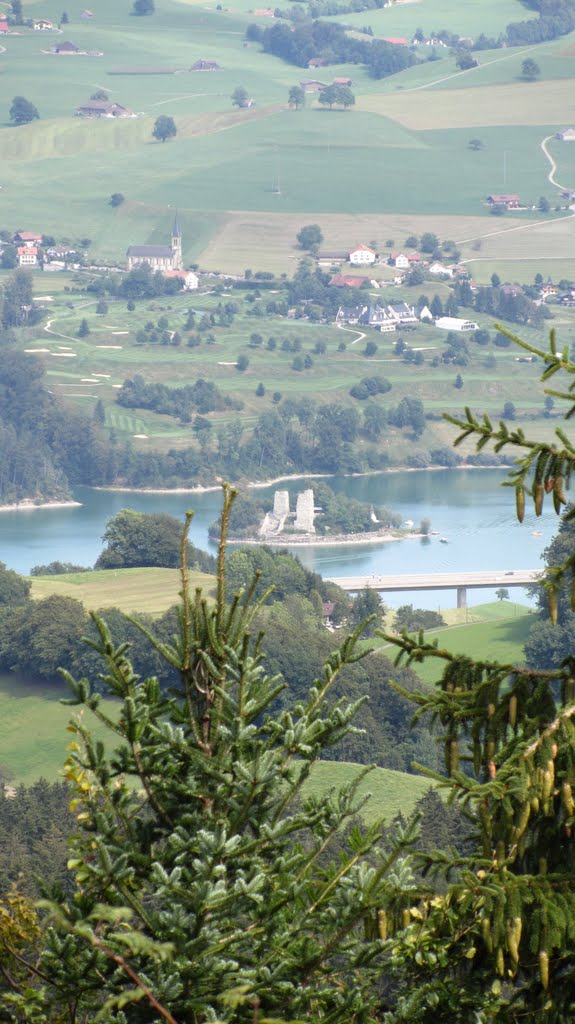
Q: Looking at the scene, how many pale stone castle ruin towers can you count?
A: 2